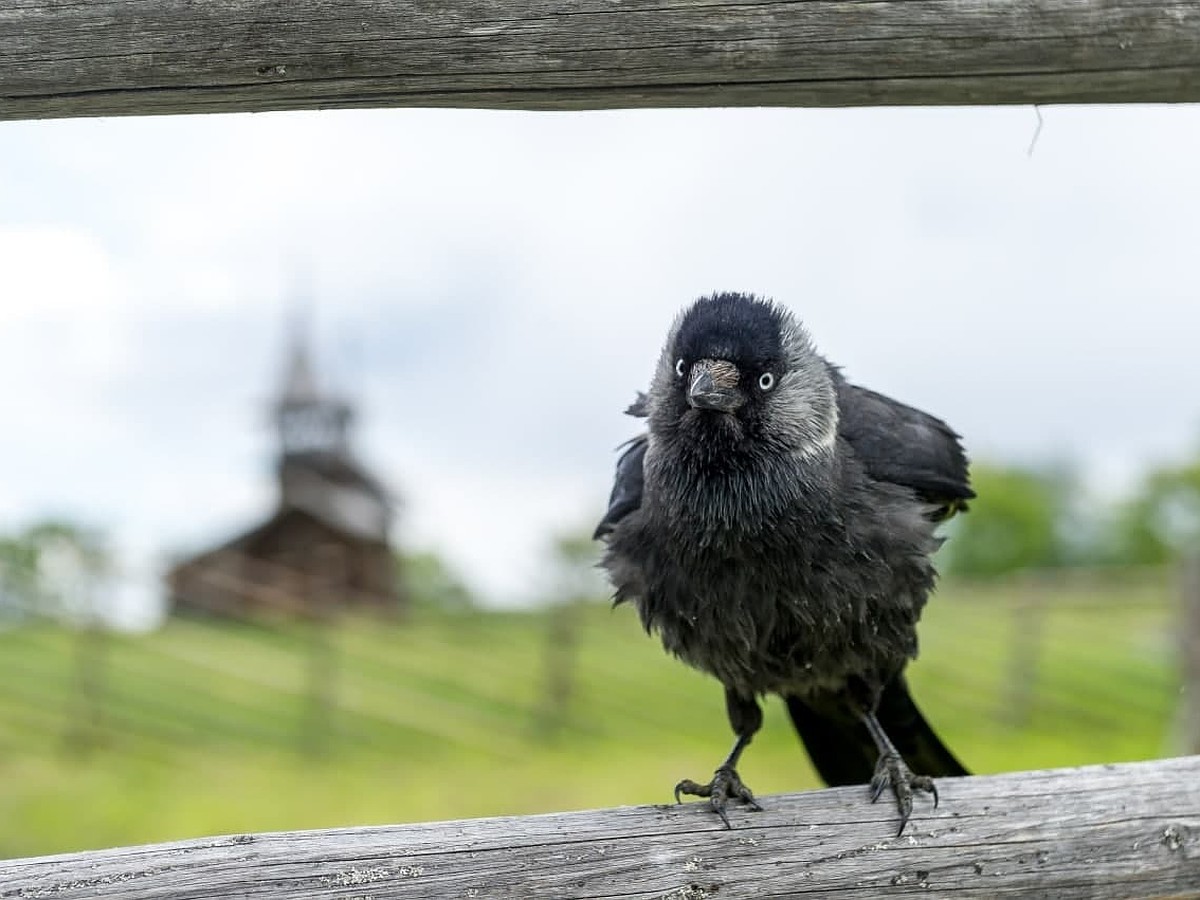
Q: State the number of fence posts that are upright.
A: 5